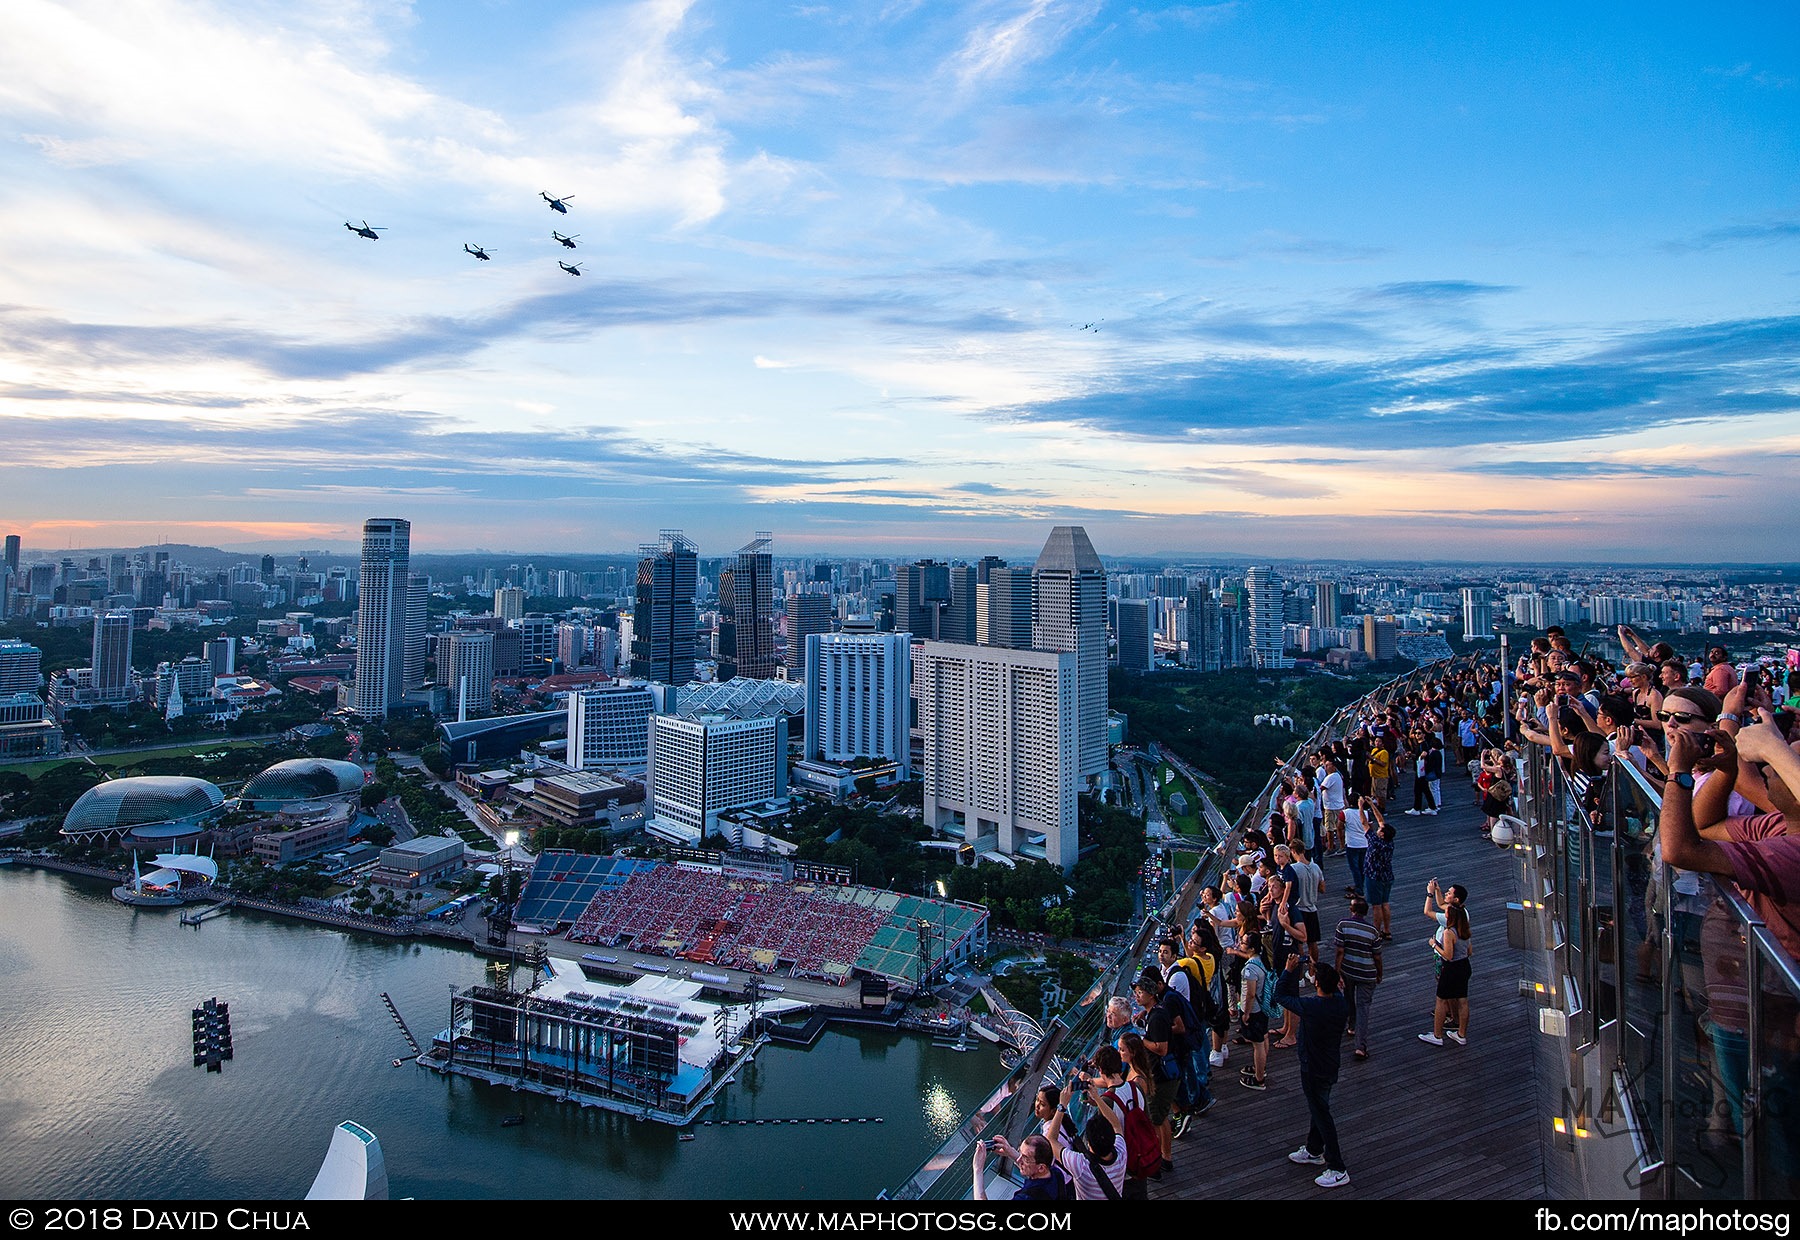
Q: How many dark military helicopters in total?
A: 5